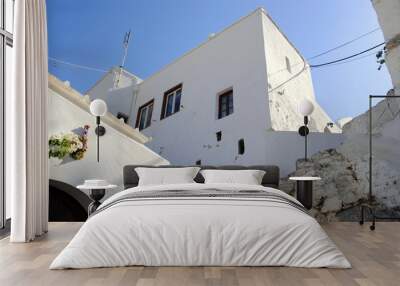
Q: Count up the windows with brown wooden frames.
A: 3